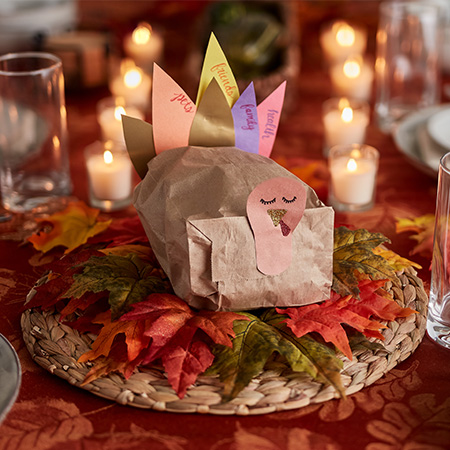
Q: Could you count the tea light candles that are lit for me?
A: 8